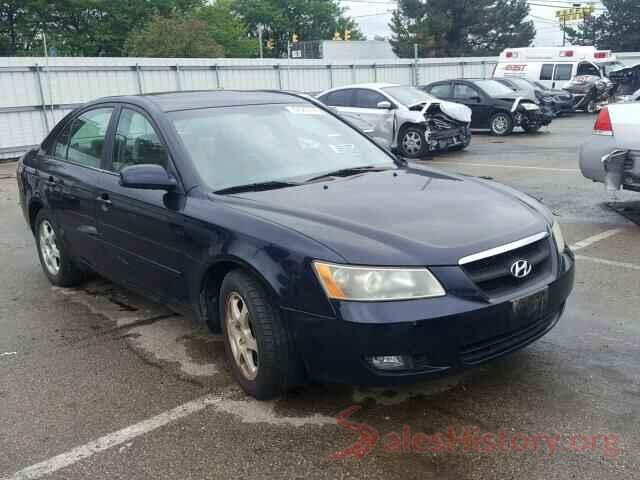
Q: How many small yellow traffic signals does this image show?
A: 4